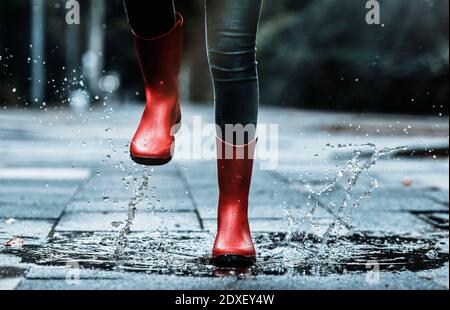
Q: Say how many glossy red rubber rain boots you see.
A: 2